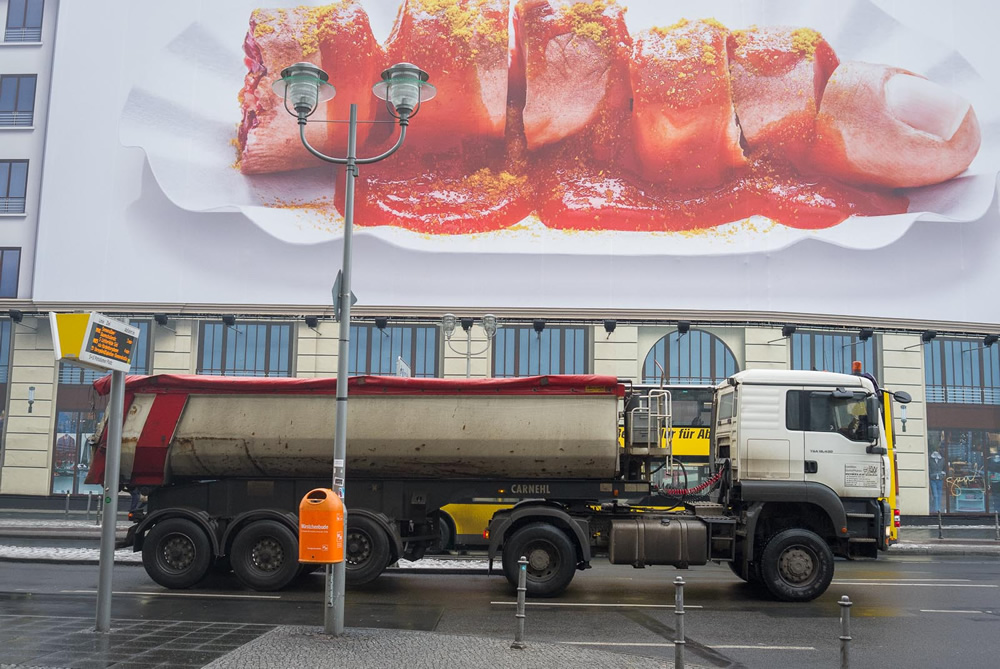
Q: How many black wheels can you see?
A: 5